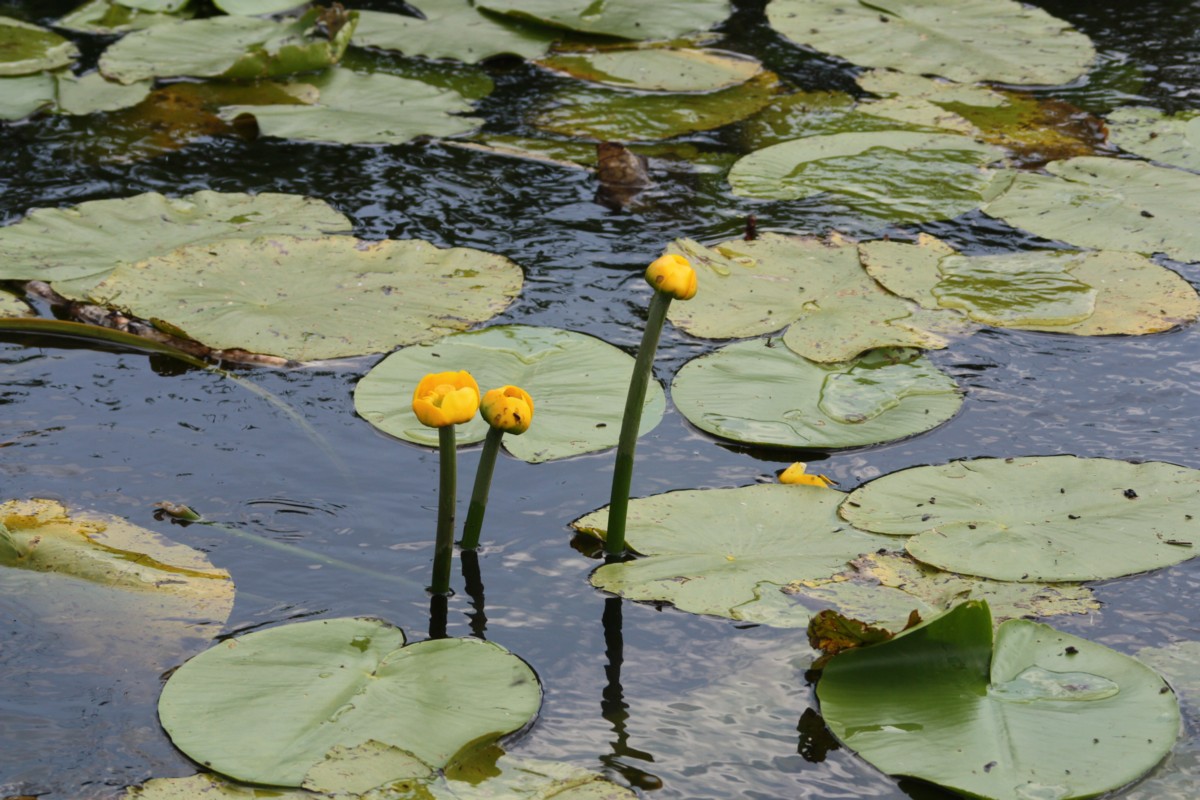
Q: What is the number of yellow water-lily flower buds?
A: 3